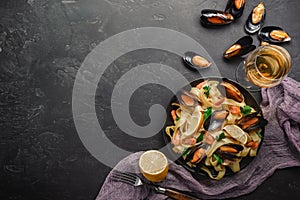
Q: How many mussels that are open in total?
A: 12